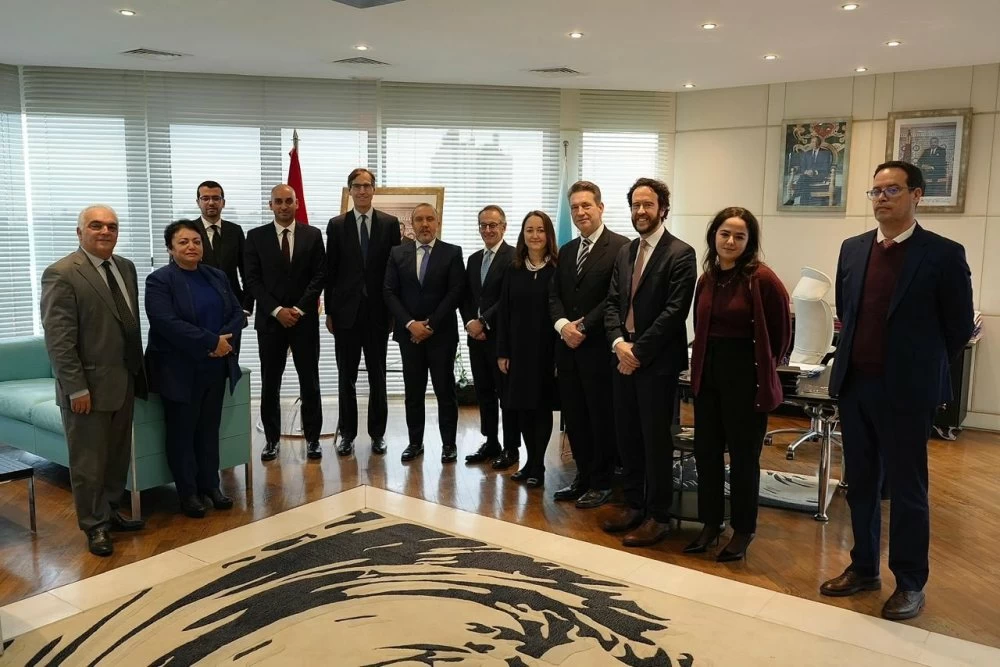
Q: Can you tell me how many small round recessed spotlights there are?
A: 9